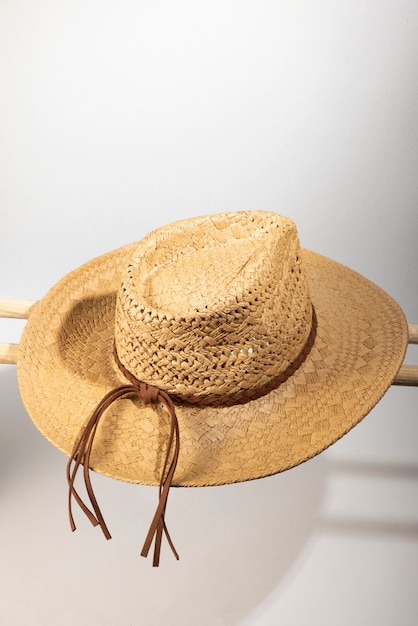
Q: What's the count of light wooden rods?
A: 2